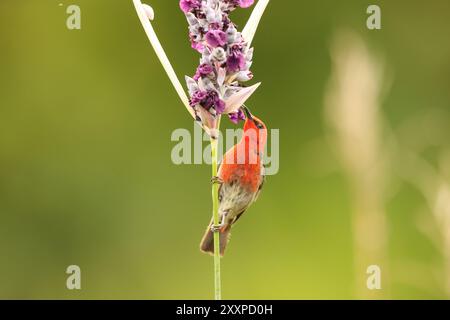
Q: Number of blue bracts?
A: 0